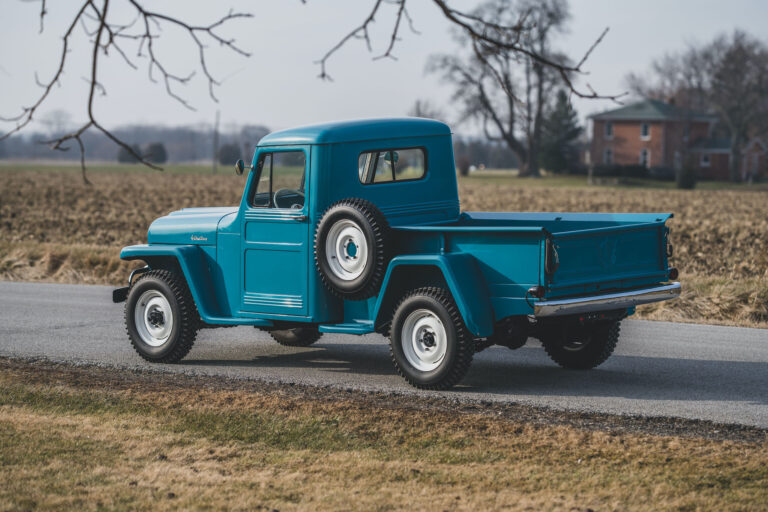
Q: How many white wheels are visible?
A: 3